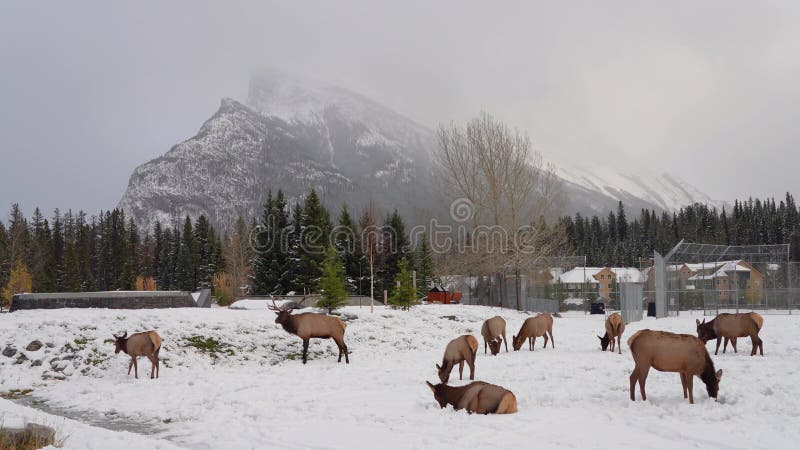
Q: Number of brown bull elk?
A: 1